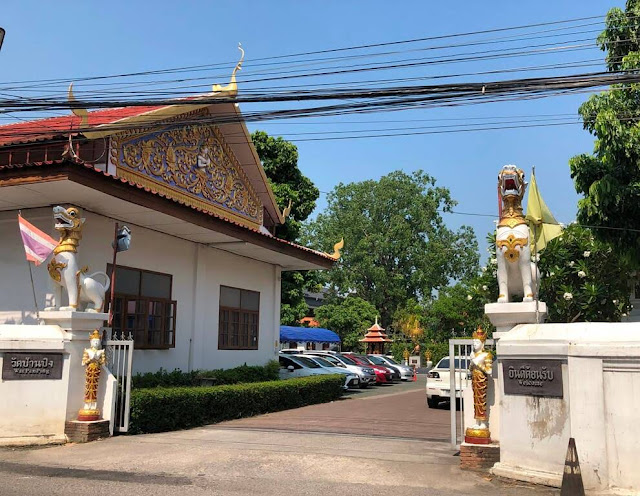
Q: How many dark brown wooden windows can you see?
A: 2